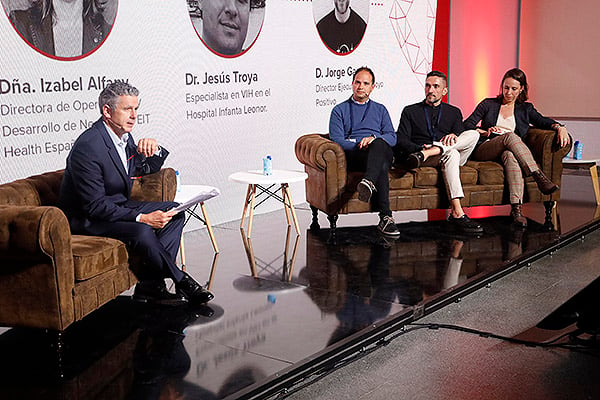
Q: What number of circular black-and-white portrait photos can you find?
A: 3